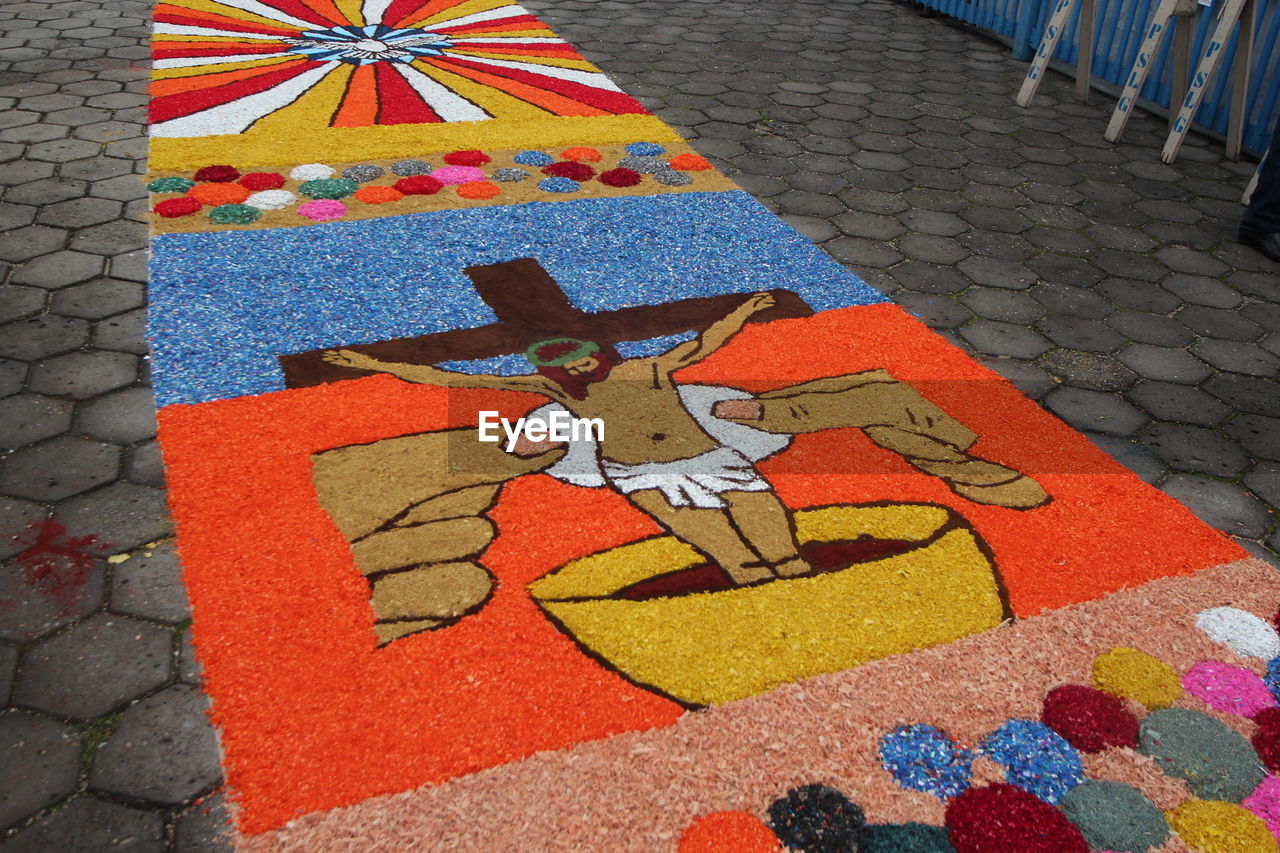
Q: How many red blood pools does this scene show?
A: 2